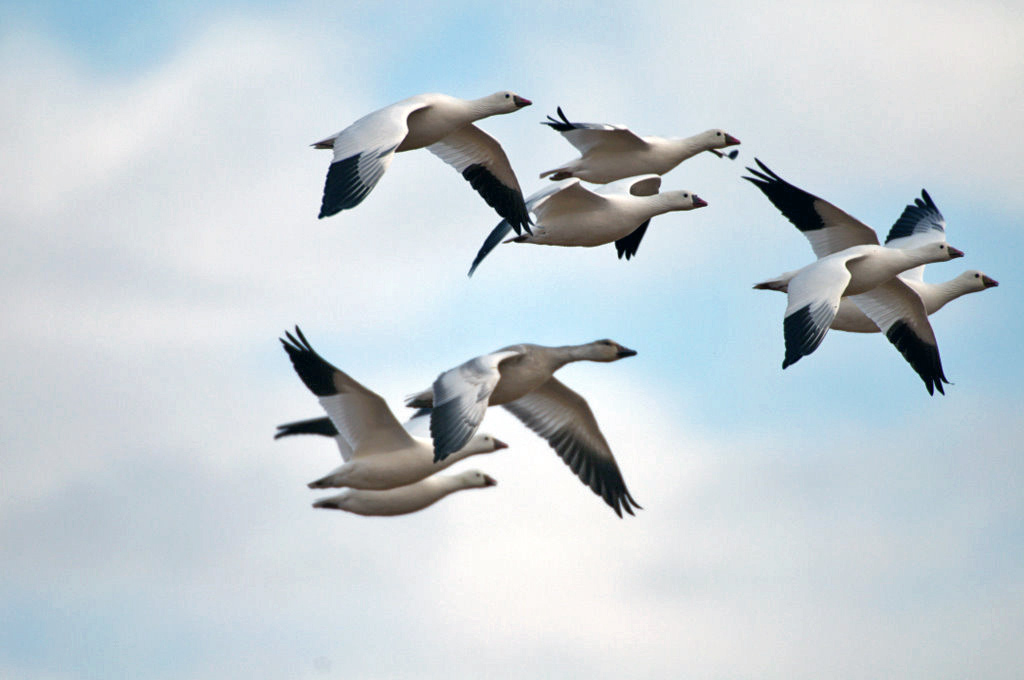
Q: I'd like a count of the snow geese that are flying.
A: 8